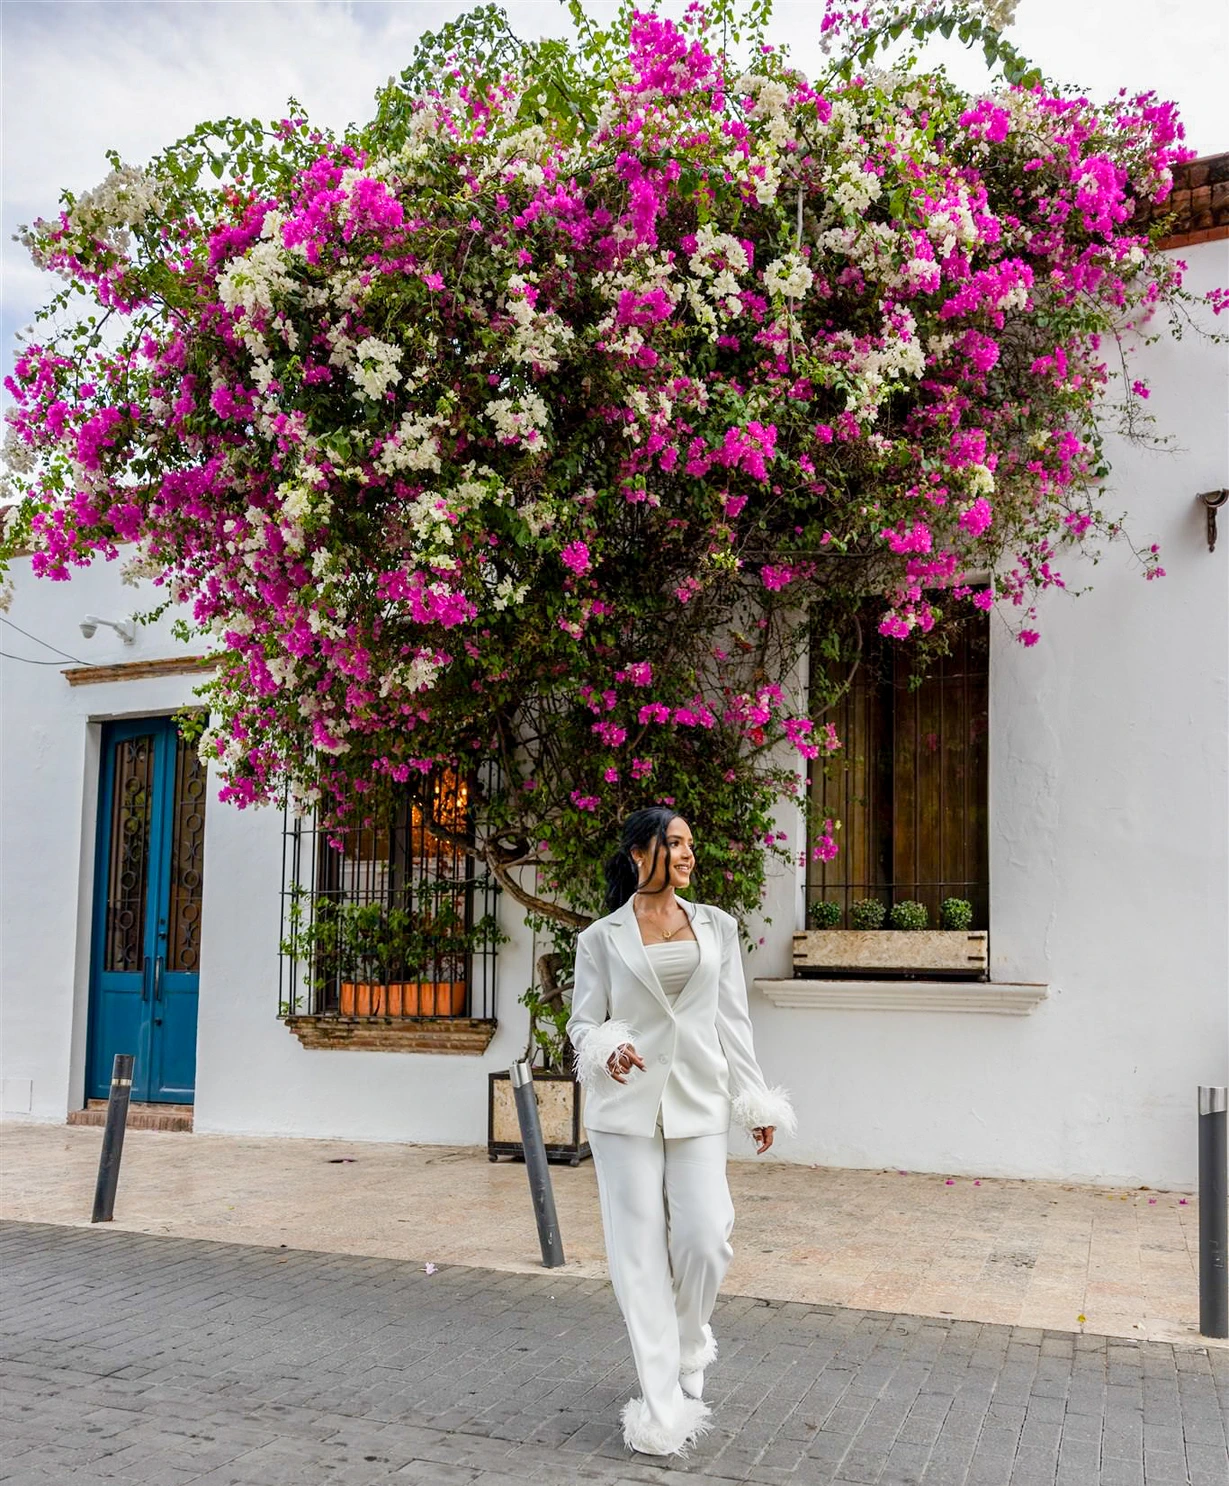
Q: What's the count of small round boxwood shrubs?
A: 4